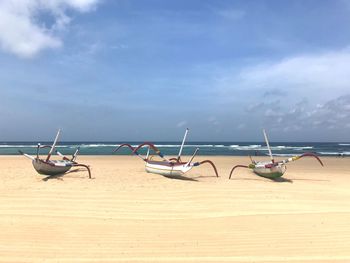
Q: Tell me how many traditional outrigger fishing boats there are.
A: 3